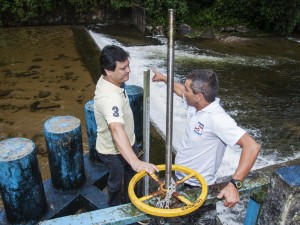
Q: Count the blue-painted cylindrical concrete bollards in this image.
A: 4